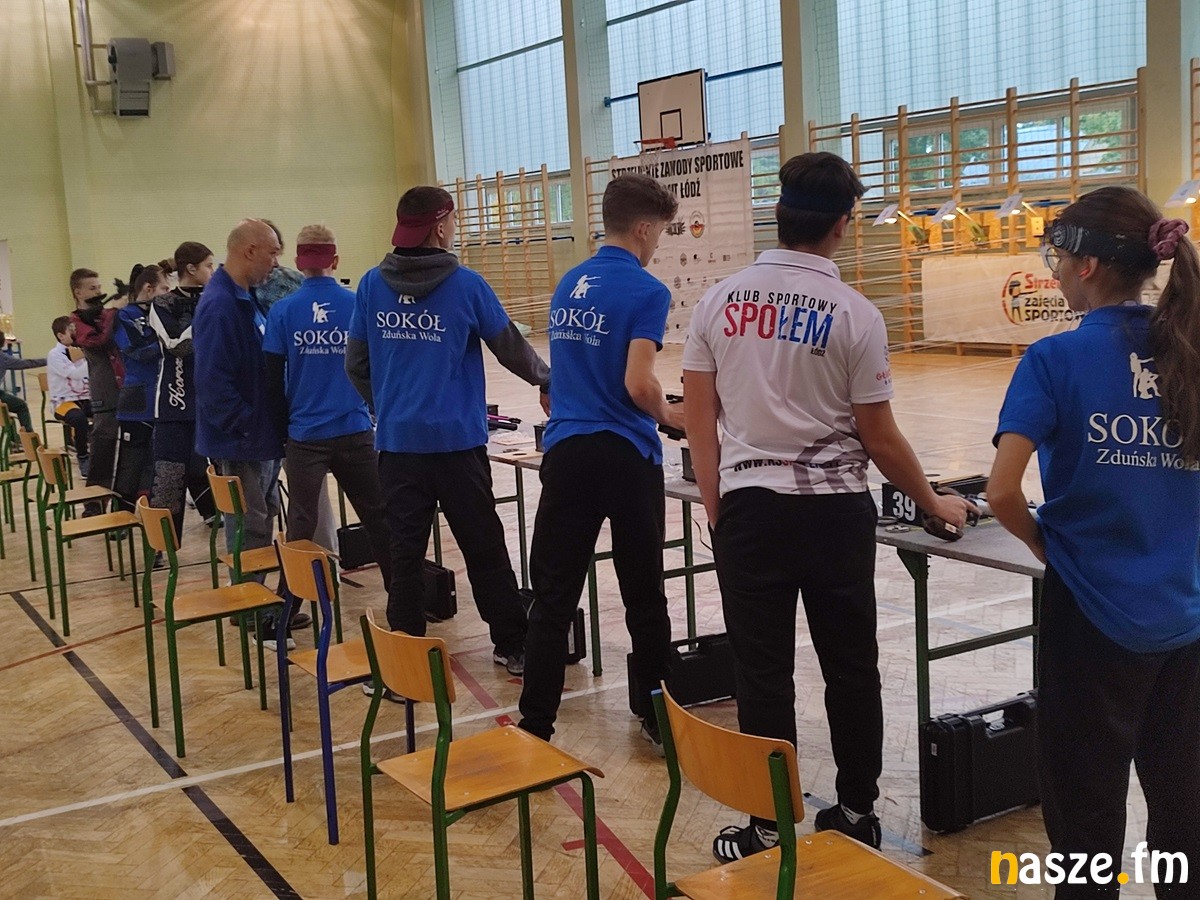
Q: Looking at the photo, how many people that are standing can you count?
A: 10